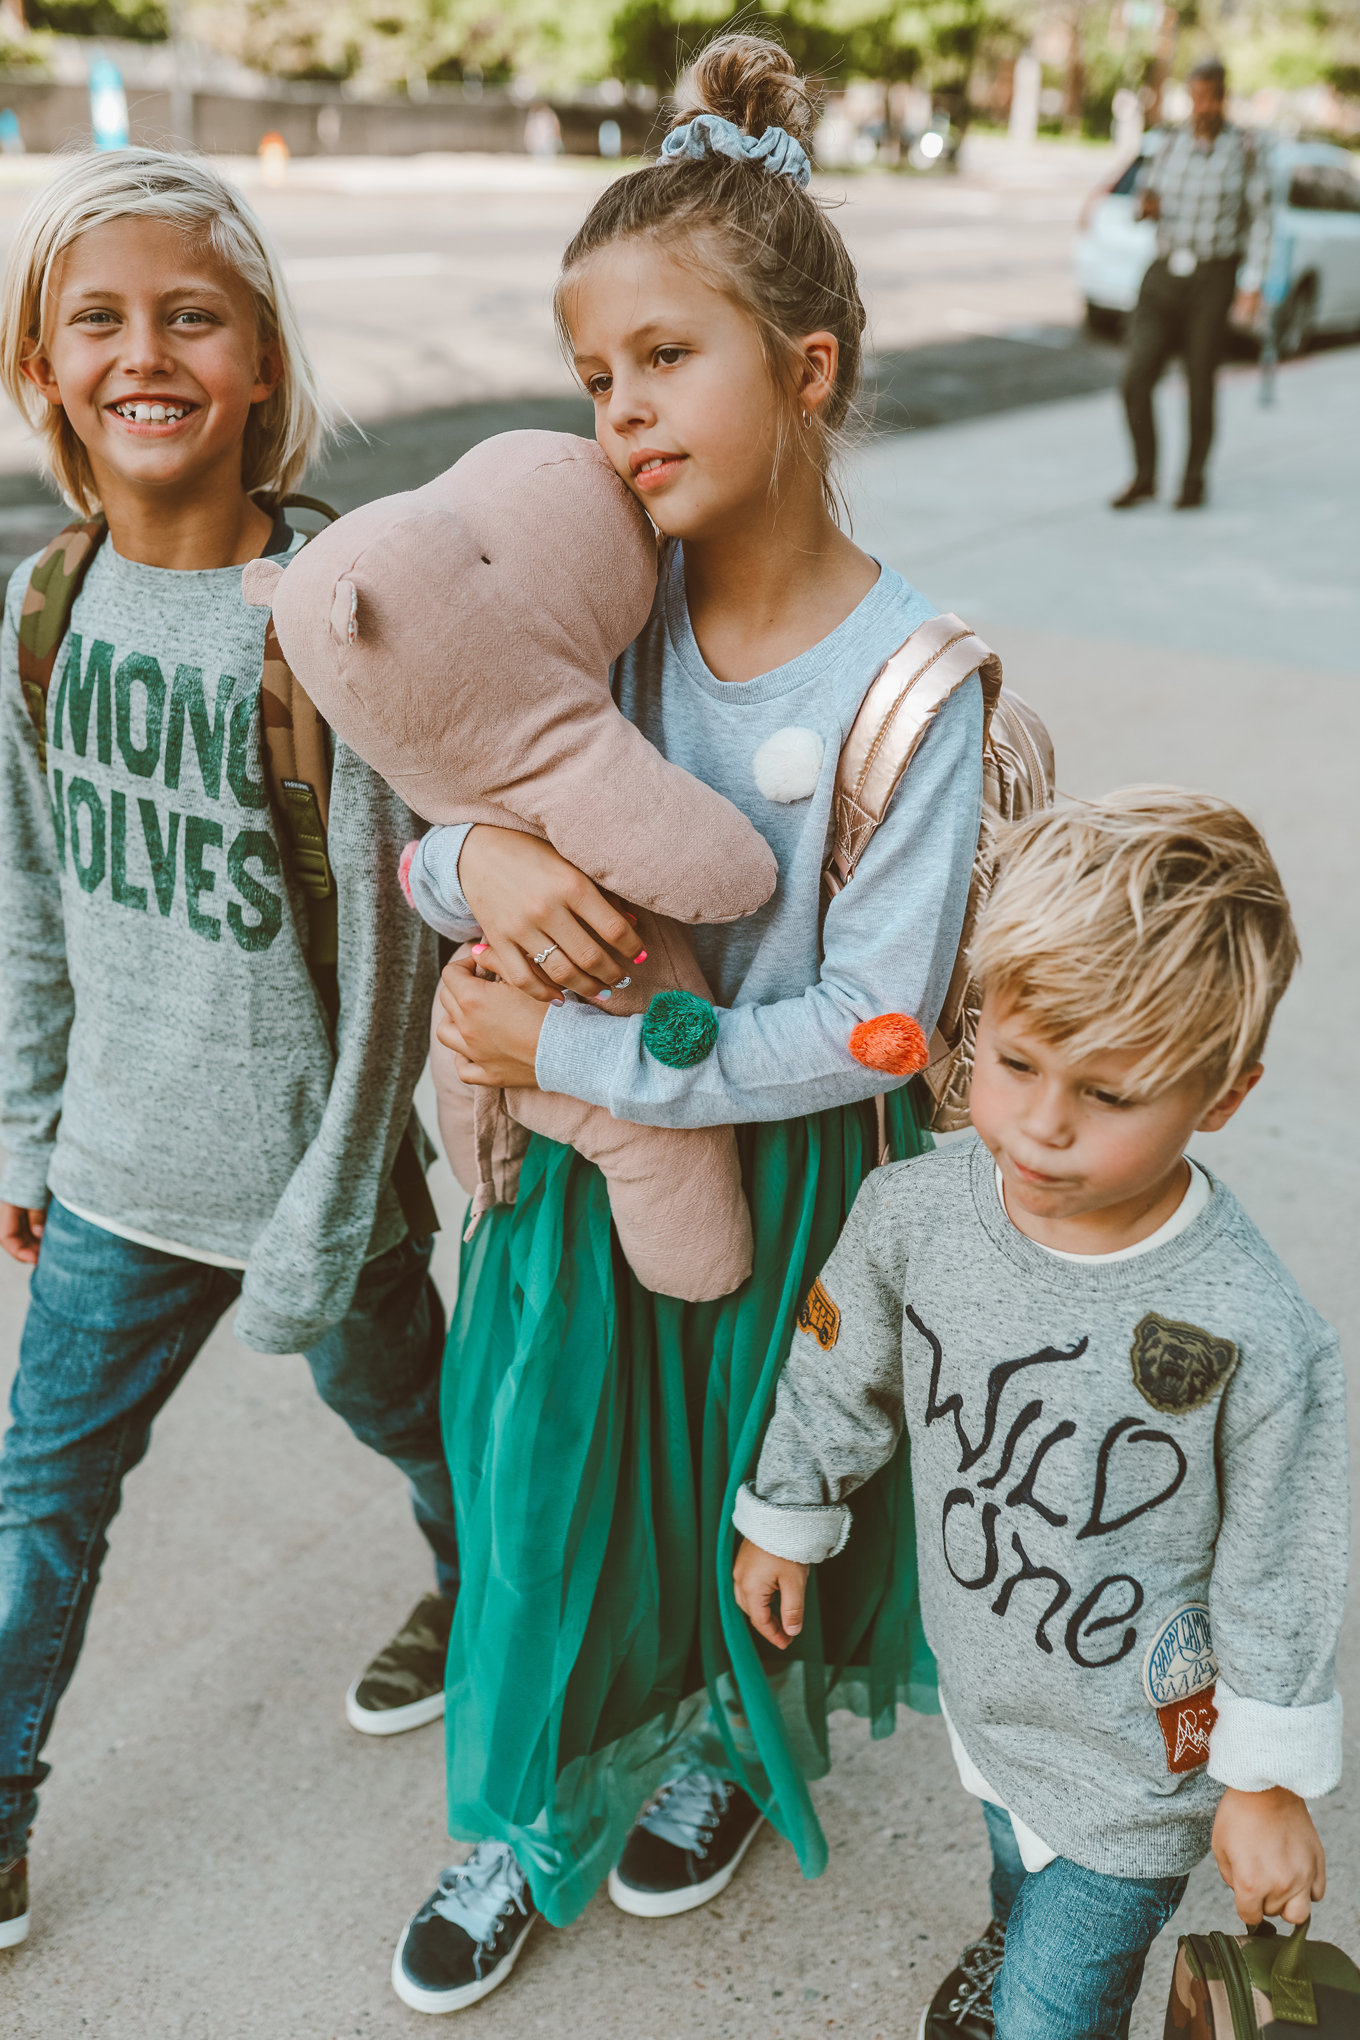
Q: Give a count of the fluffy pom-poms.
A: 4